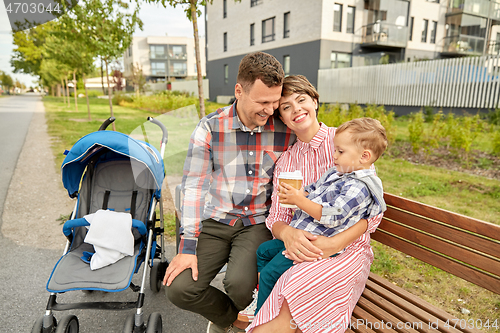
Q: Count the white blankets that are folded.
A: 1